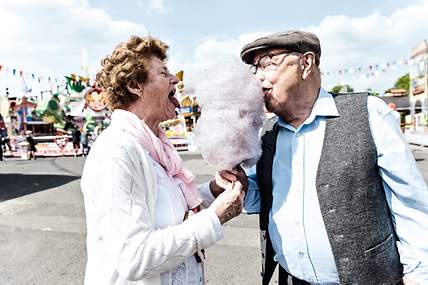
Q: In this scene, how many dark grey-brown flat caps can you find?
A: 1